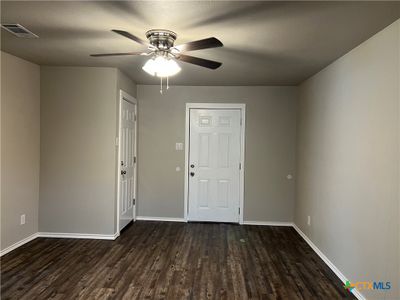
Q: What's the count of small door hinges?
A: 6